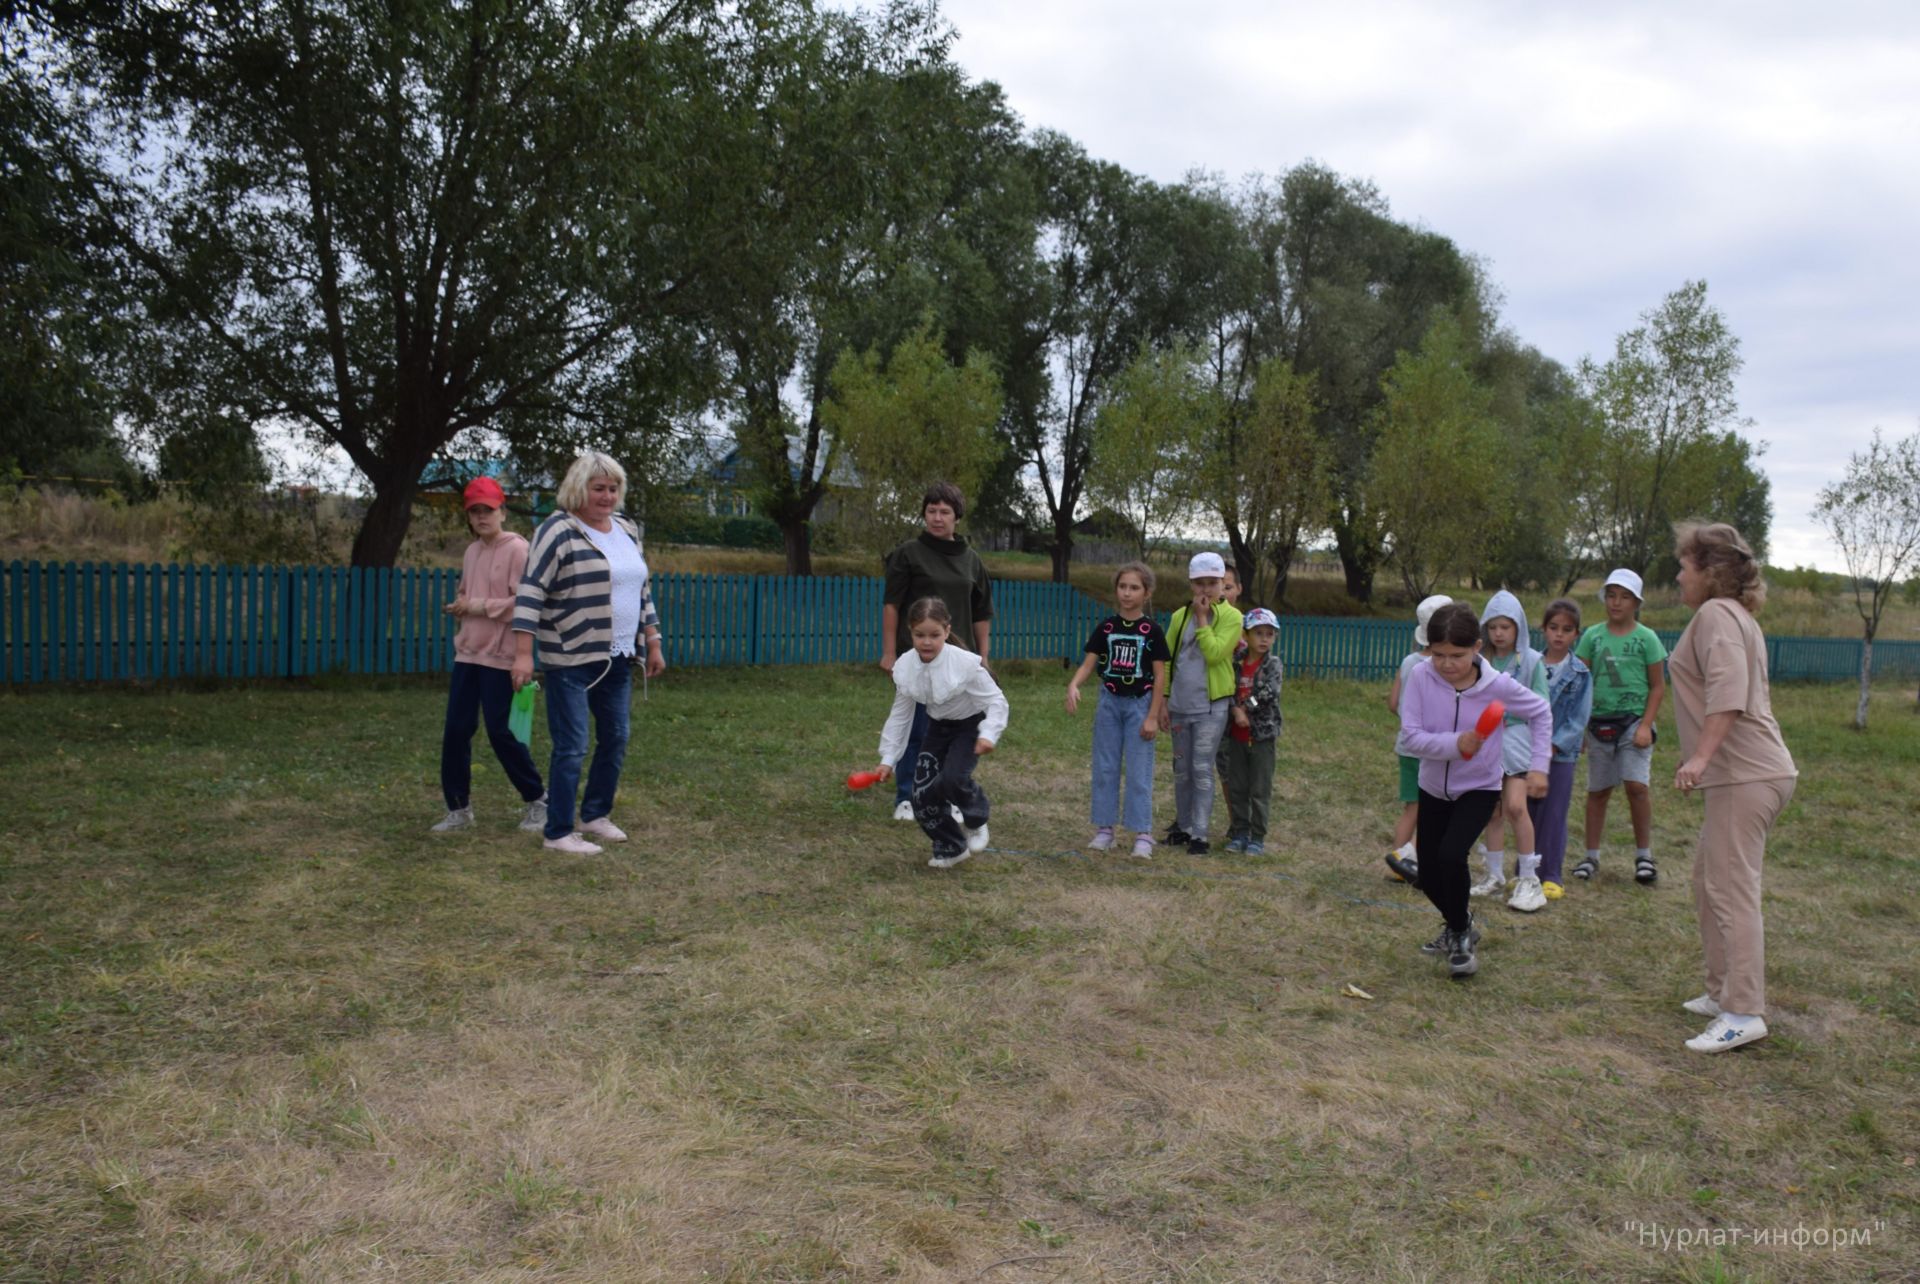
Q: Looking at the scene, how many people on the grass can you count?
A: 14